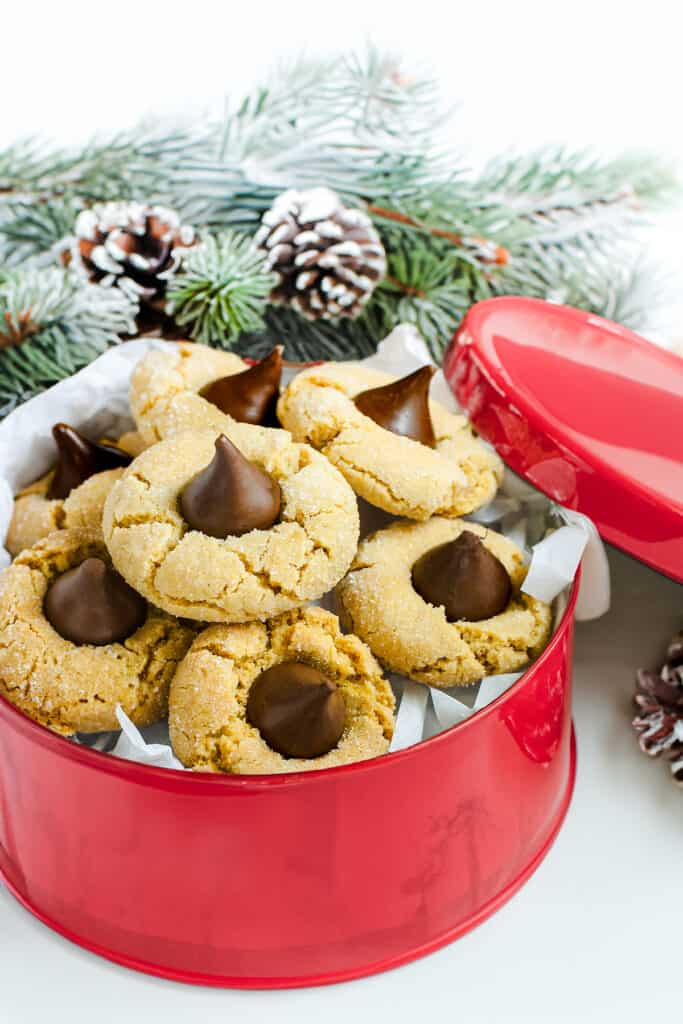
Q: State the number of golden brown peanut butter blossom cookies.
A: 7